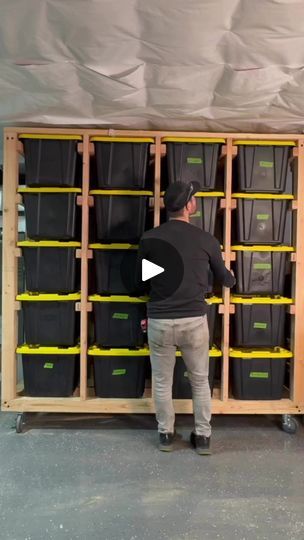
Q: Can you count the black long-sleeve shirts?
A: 1